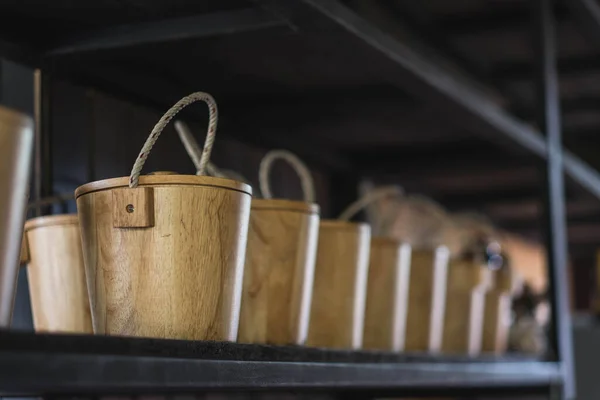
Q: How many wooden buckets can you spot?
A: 9